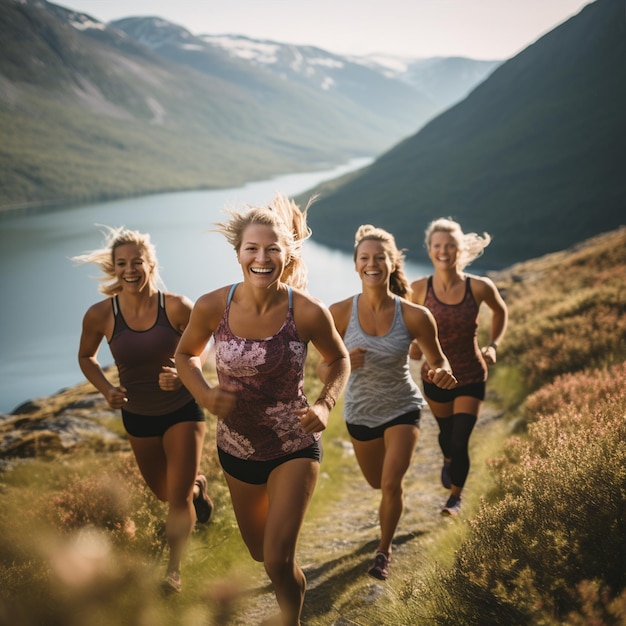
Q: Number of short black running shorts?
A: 4